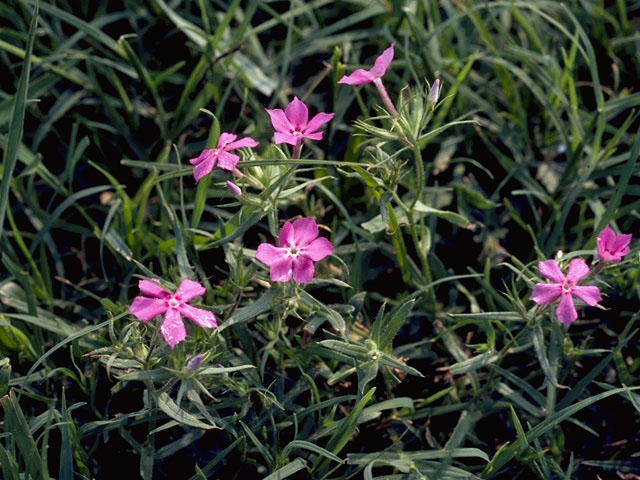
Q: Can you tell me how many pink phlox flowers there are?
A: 7